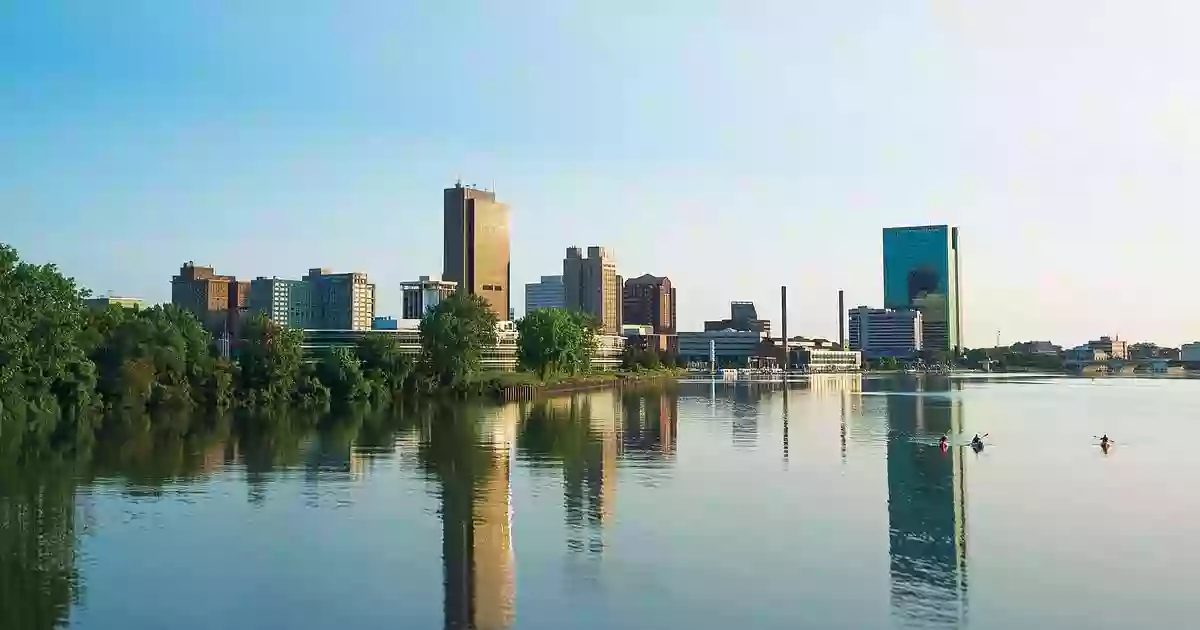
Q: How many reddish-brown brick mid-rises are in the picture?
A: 2